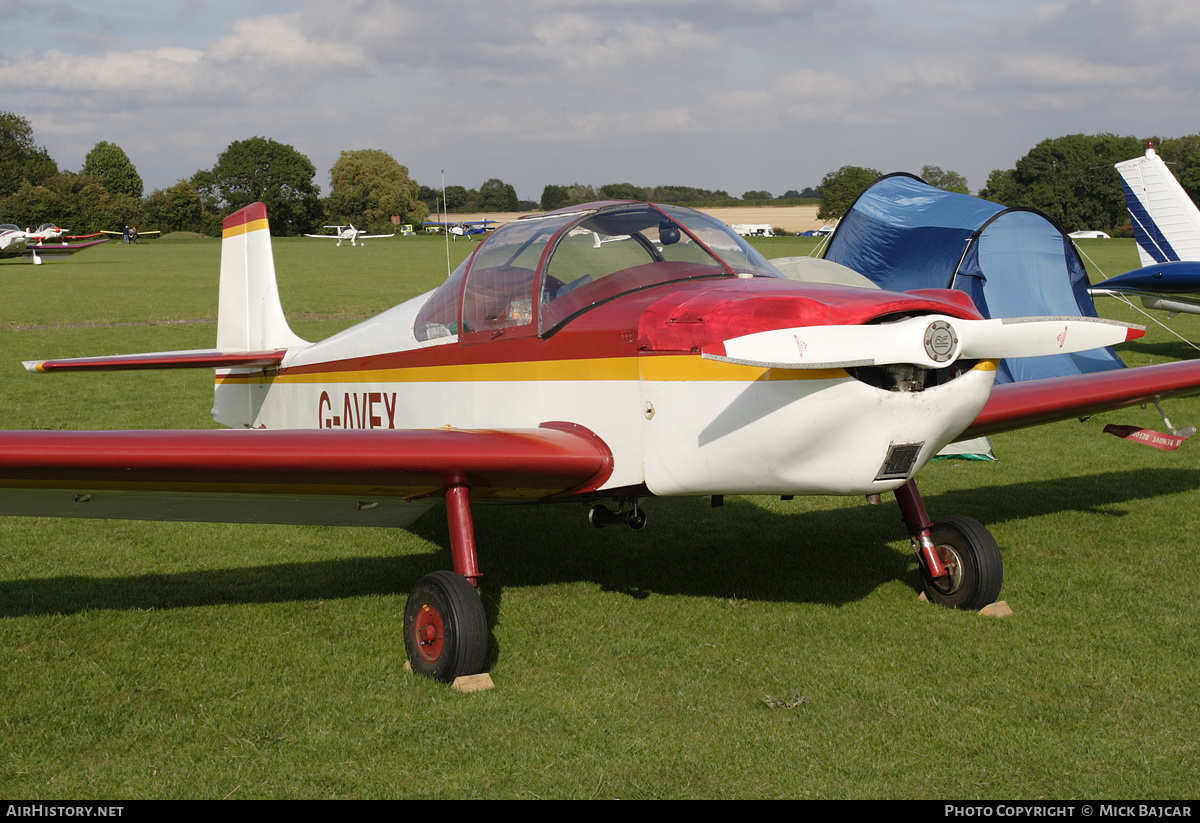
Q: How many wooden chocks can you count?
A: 4